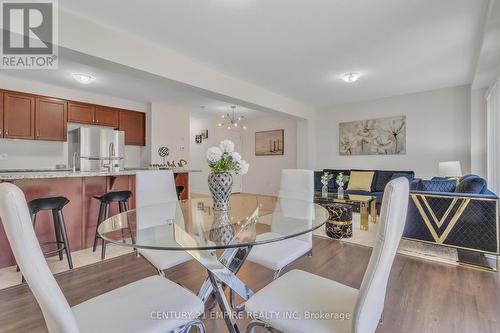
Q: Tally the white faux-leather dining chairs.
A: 4